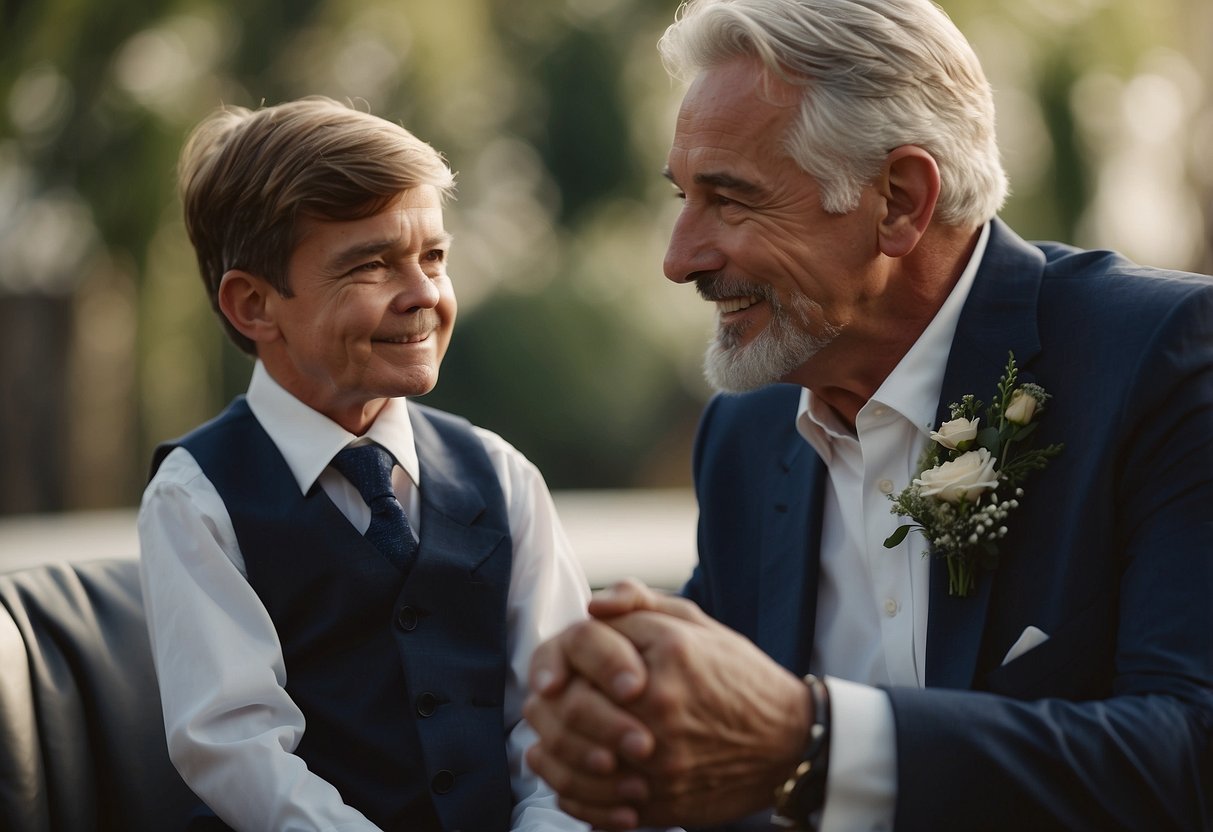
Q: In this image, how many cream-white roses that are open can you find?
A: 2